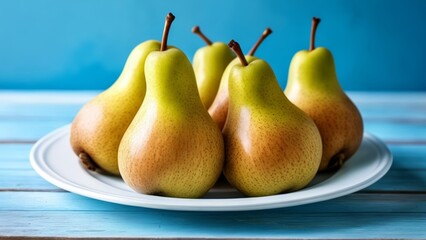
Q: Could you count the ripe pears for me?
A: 6